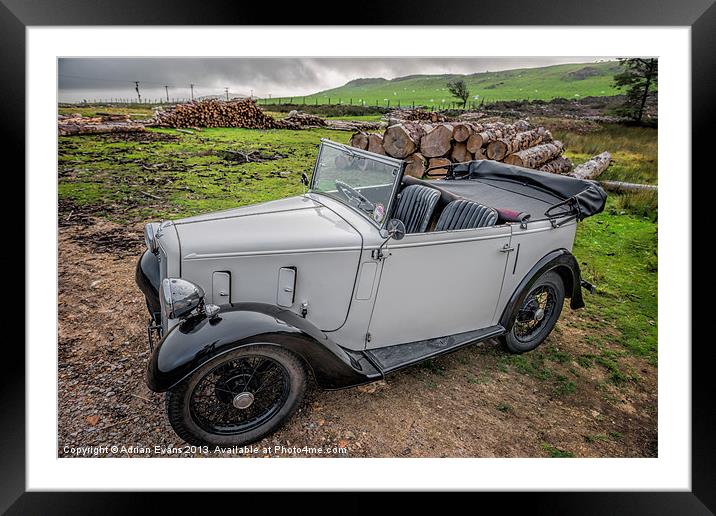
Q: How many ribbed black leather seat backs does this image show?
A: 2